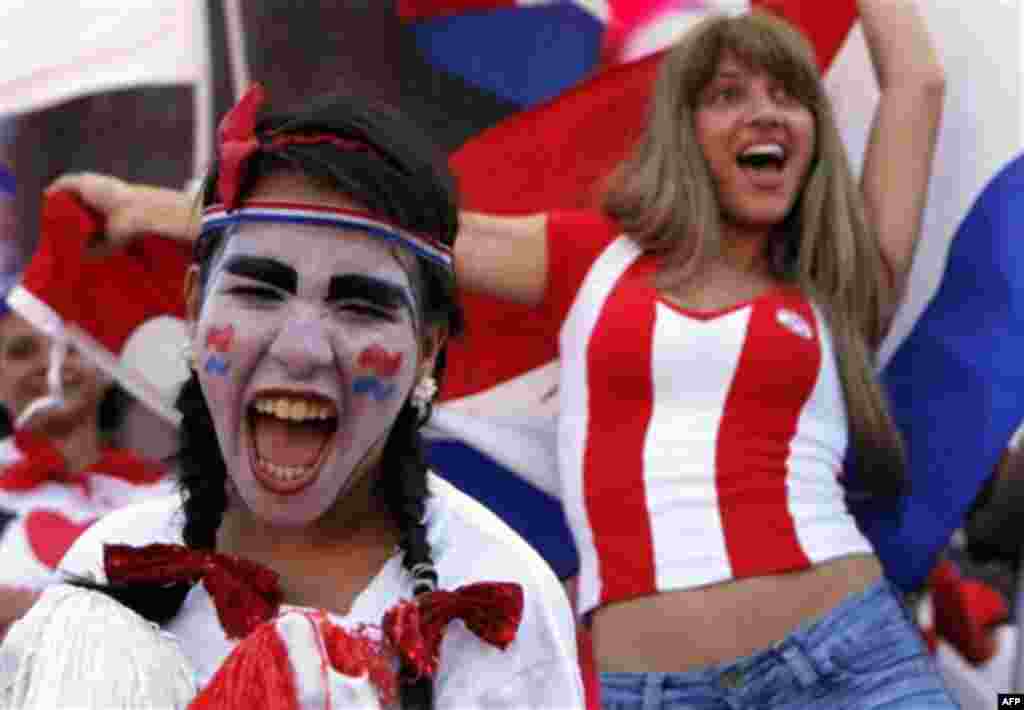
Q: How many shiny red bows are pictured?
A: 2